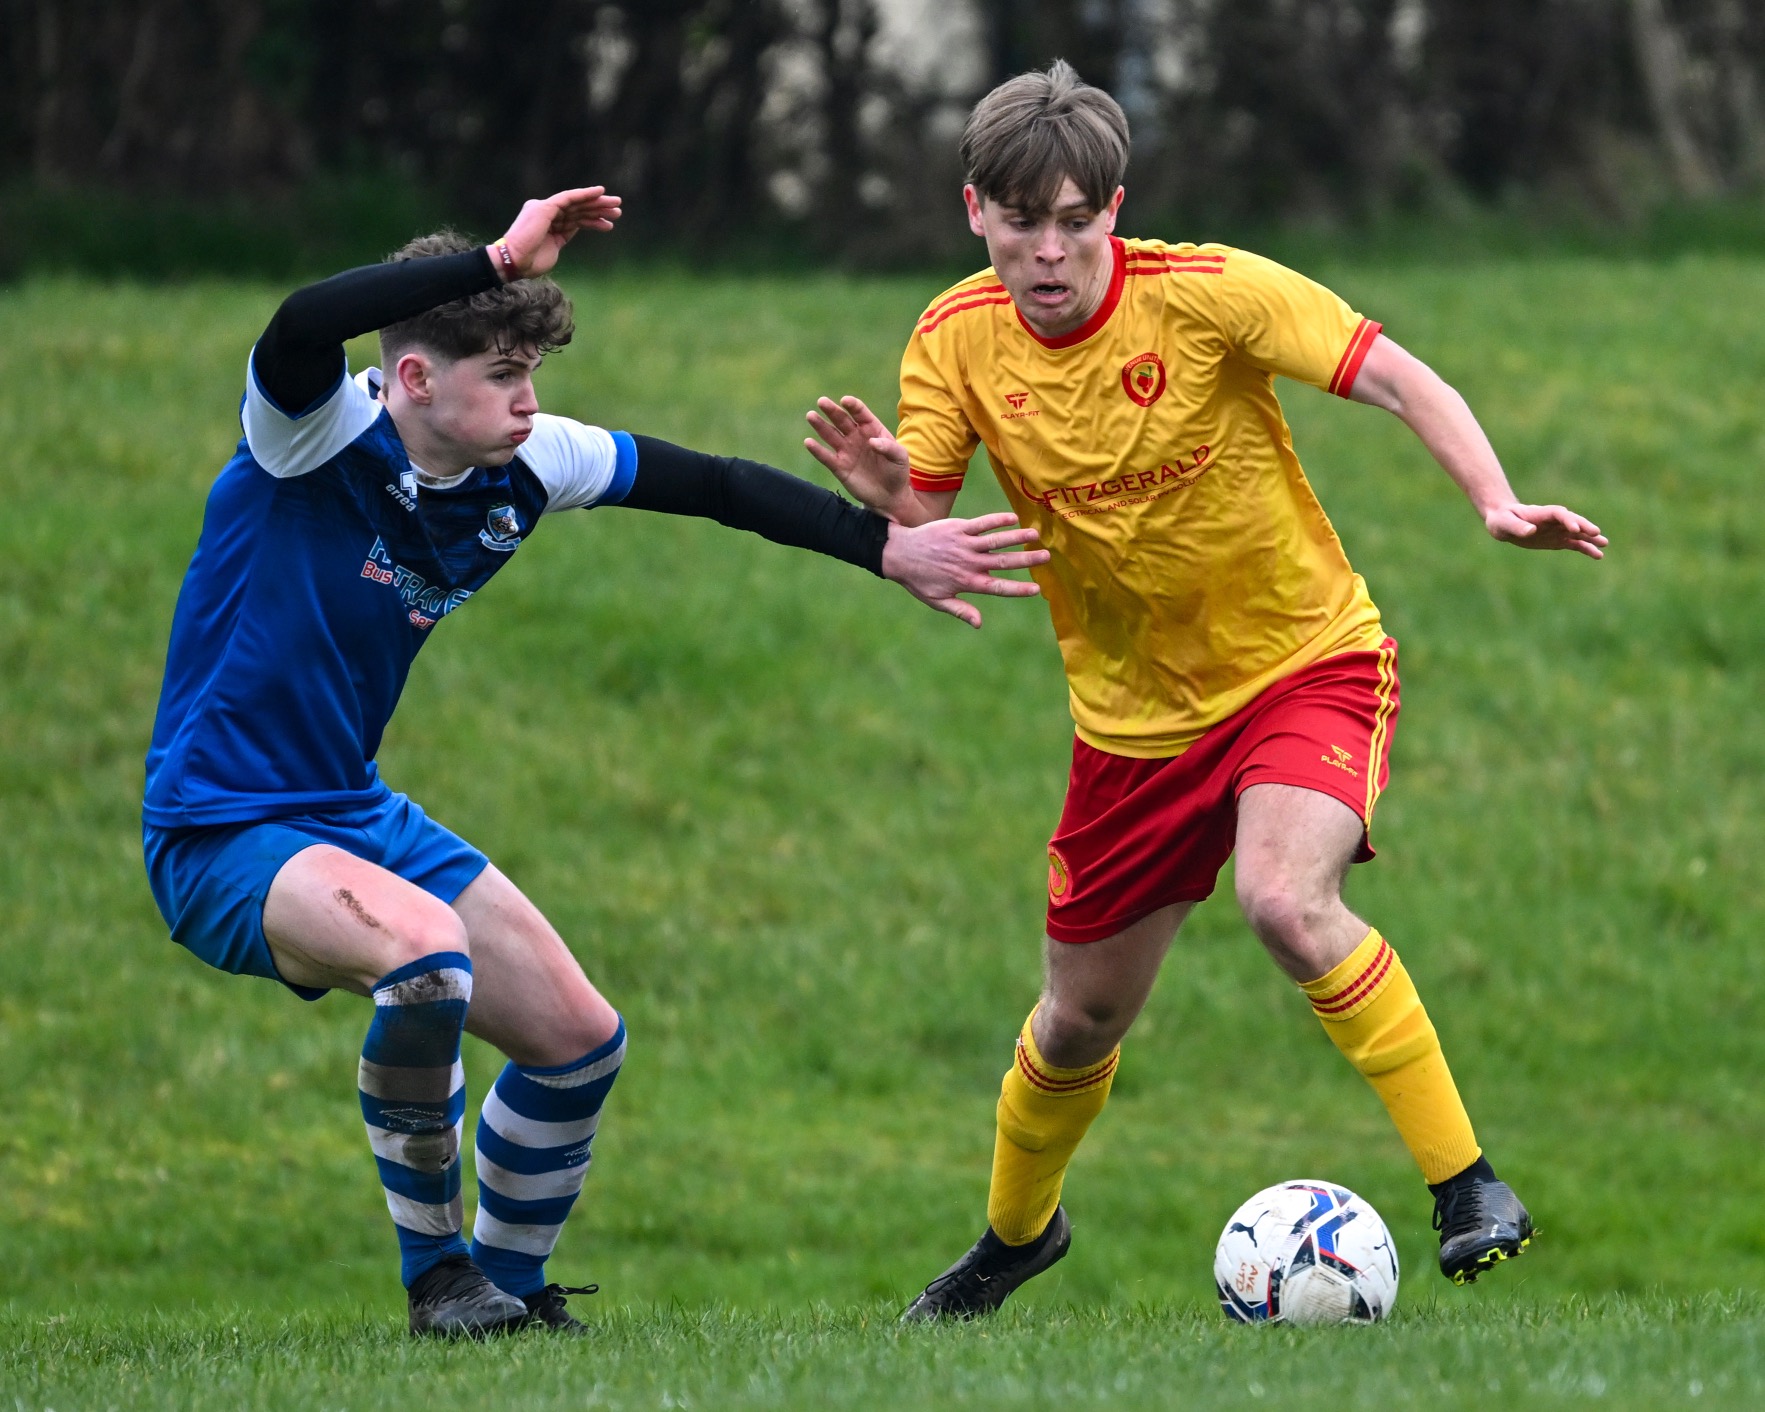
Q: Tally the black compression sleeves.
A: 2